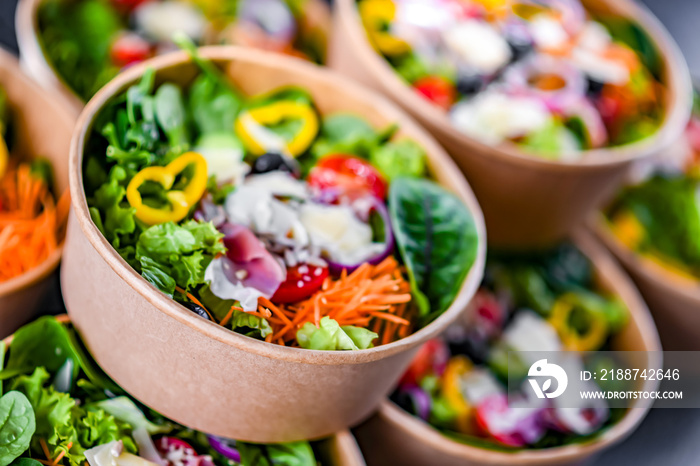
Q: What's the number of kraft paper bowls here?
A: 7